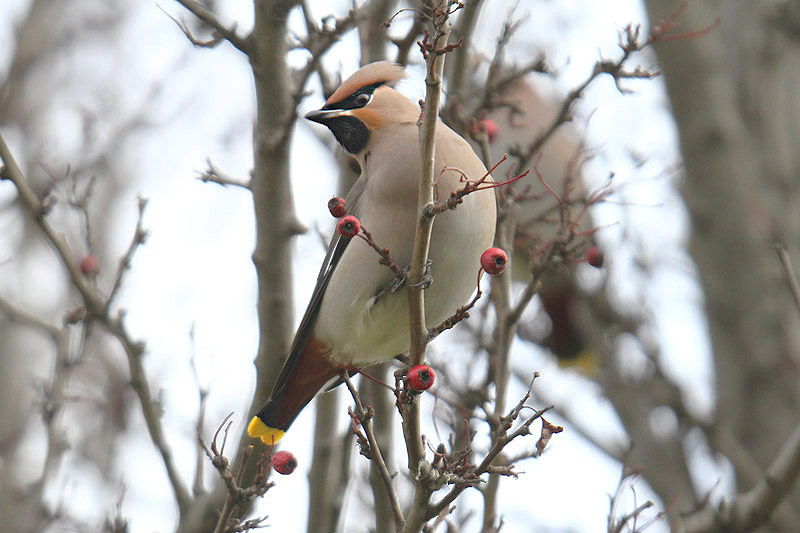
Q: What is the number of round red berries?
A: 8